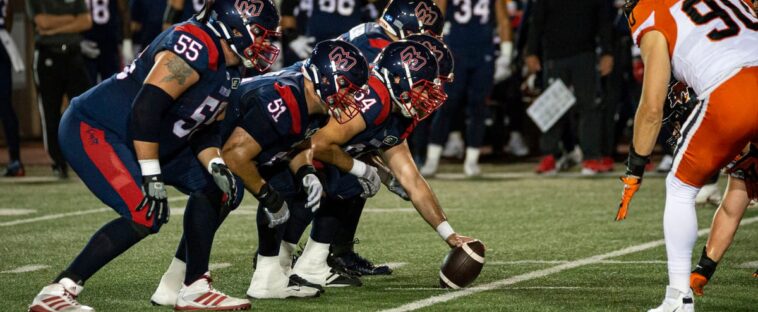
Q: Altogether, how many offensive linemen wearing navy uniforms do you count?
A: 5